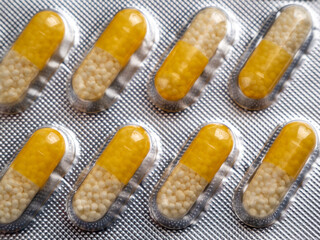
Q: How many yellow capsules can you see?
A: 8